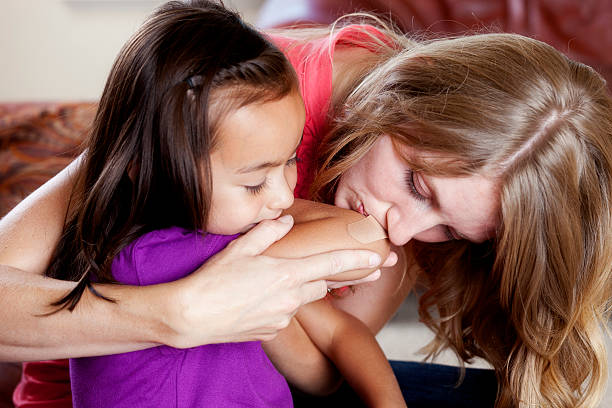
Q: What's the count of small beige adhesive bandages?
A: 1